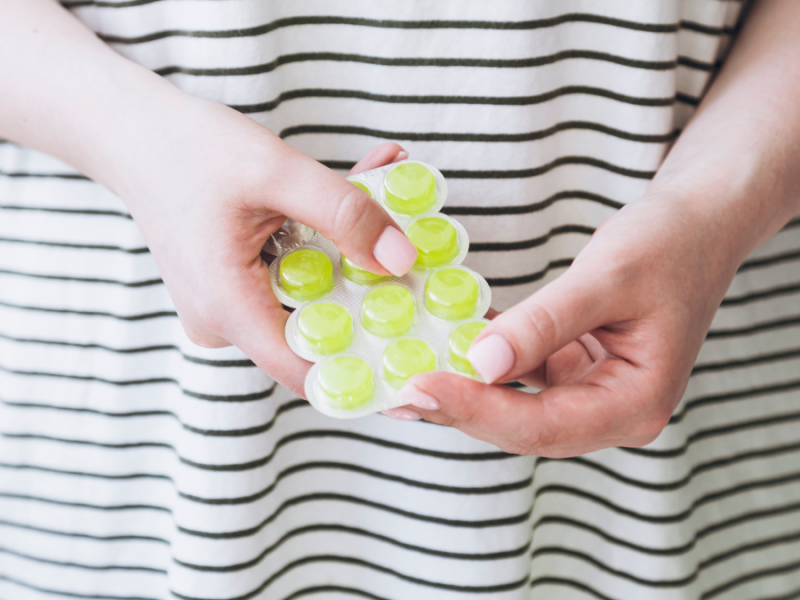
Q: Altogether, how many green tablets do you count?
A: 11